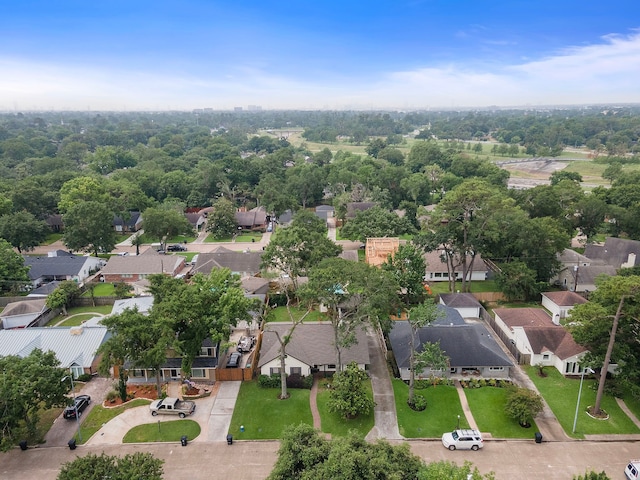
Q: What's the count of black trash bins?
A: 5